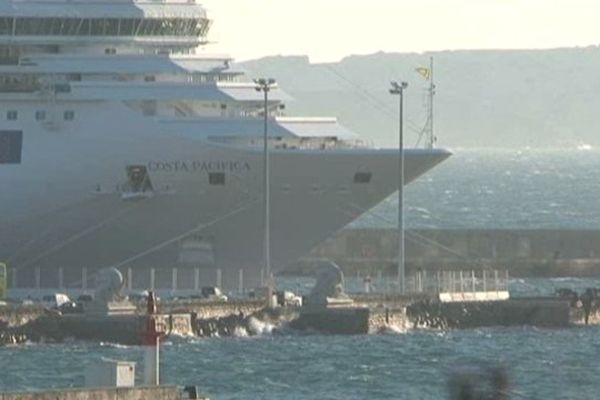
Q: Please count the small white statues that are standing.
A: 2